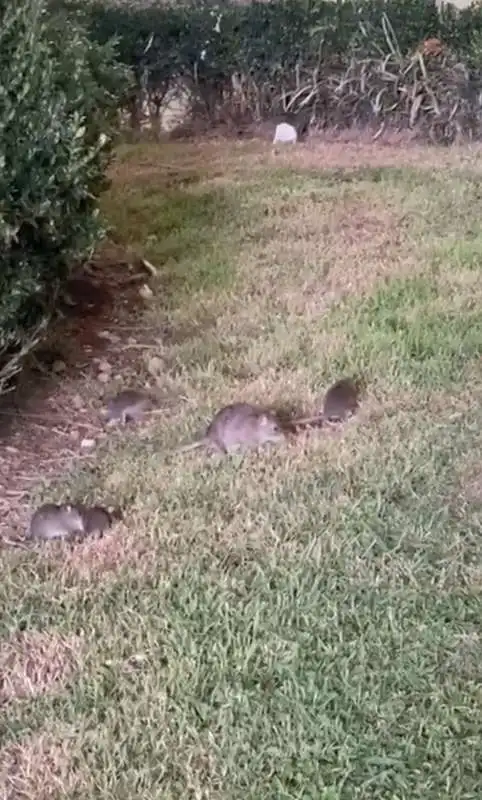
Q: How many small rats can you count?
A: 4